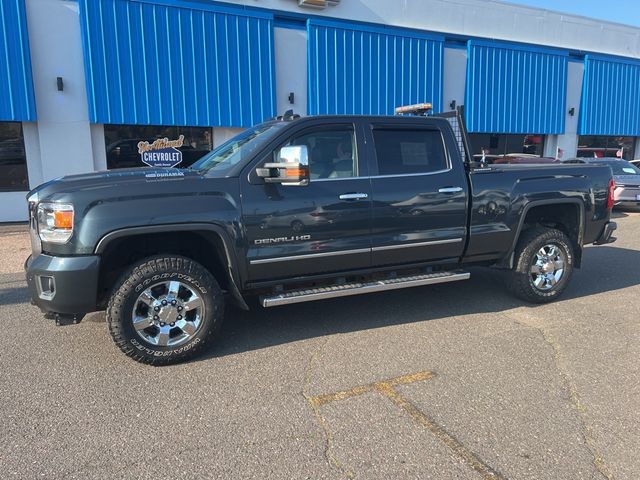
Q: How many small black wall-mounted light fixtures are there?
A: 4